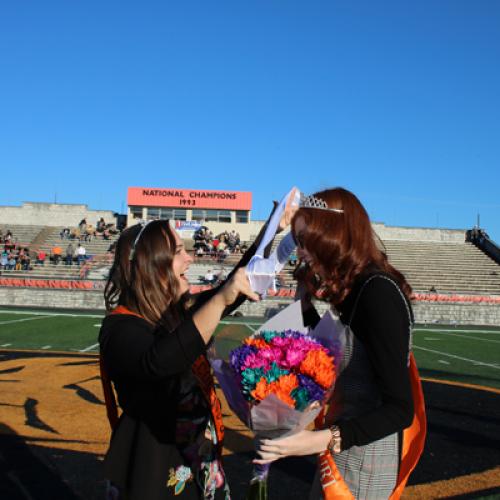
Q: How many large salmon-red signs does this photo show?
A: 1